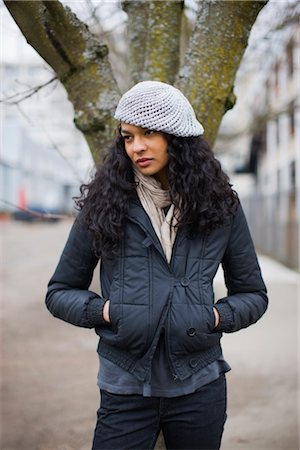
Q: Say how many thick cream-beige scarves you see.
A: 1